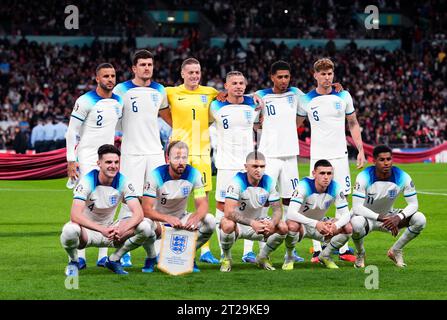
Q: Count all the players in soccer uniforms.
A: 11